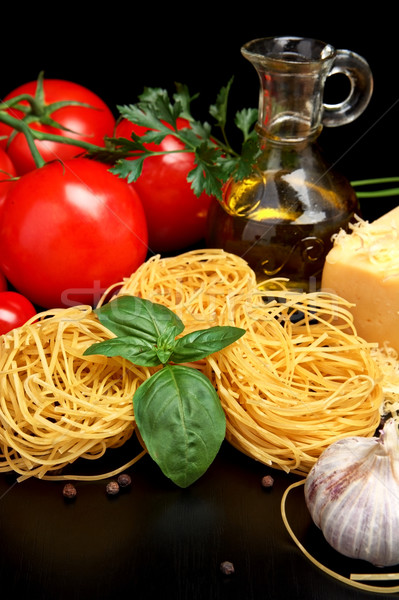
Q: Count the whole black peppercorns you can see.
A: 5